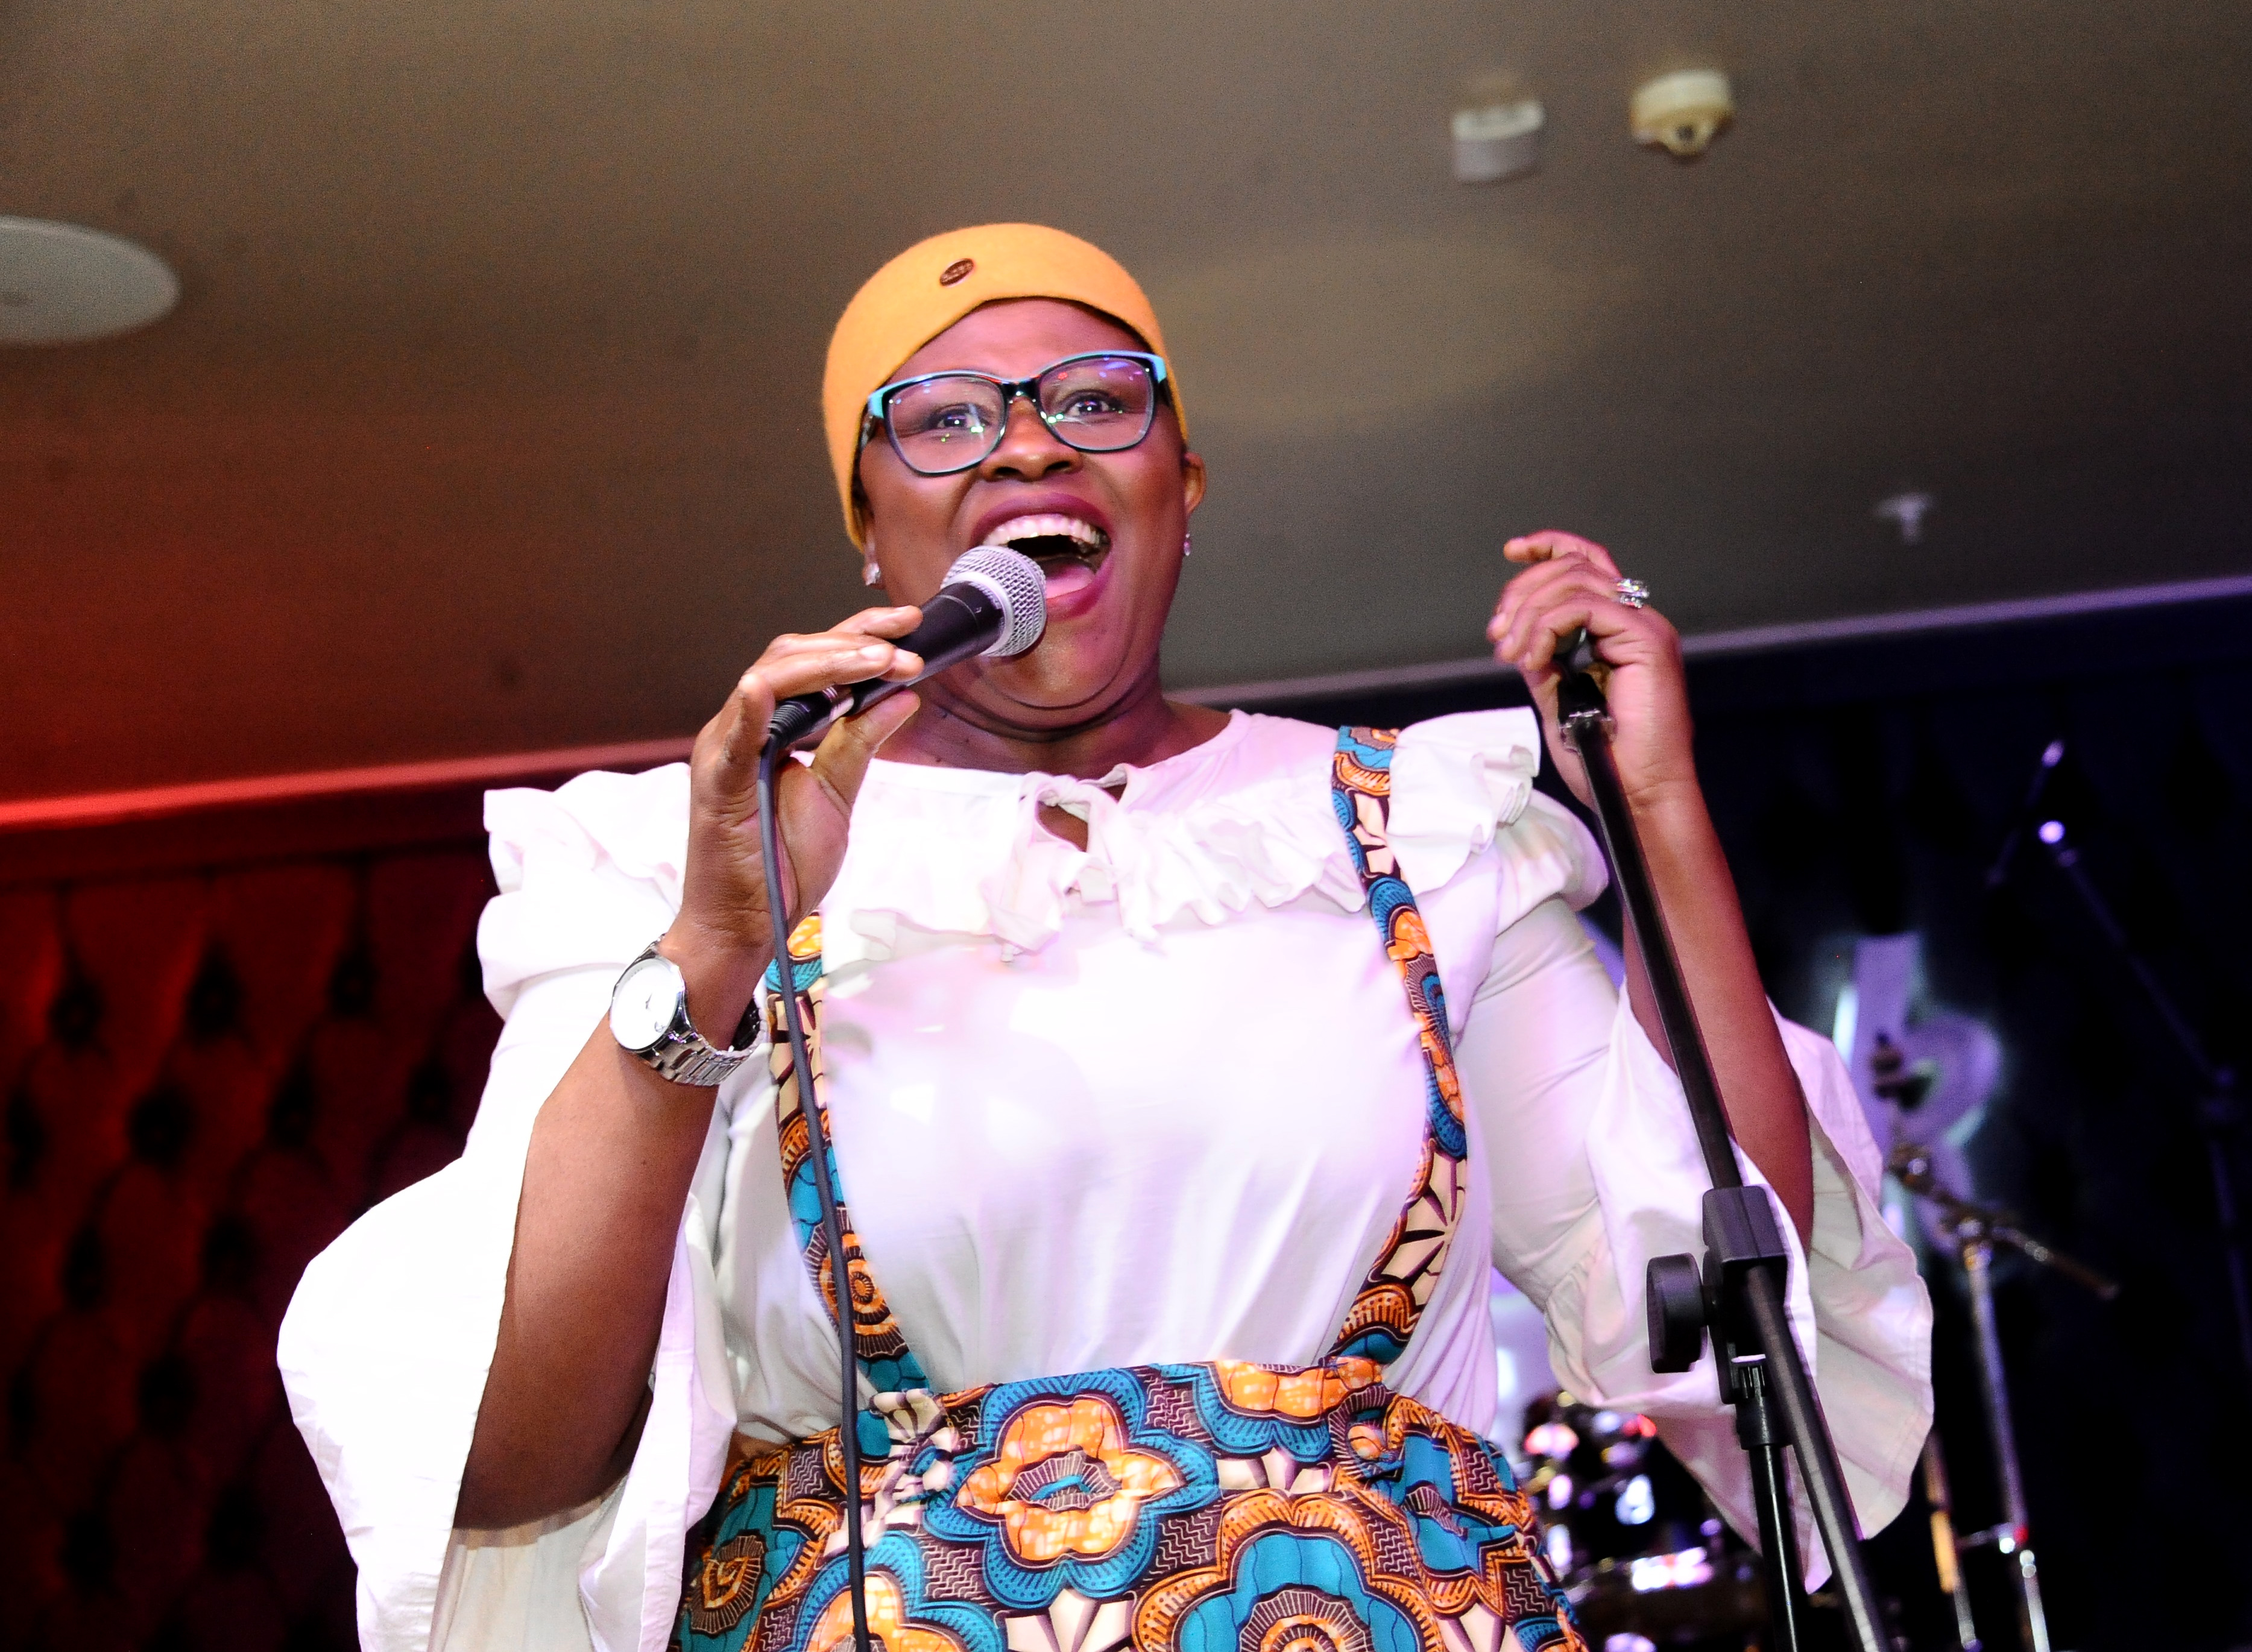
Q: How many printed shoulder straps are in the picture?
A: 2